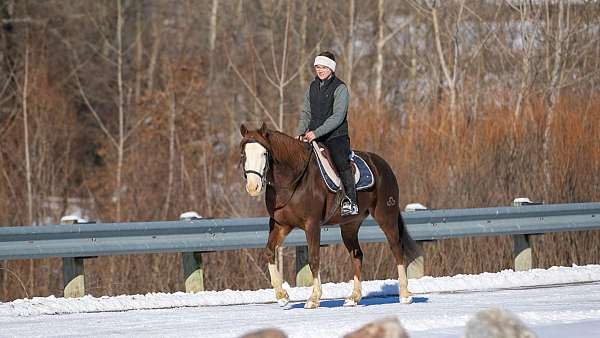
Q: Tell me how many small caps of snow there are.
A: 4